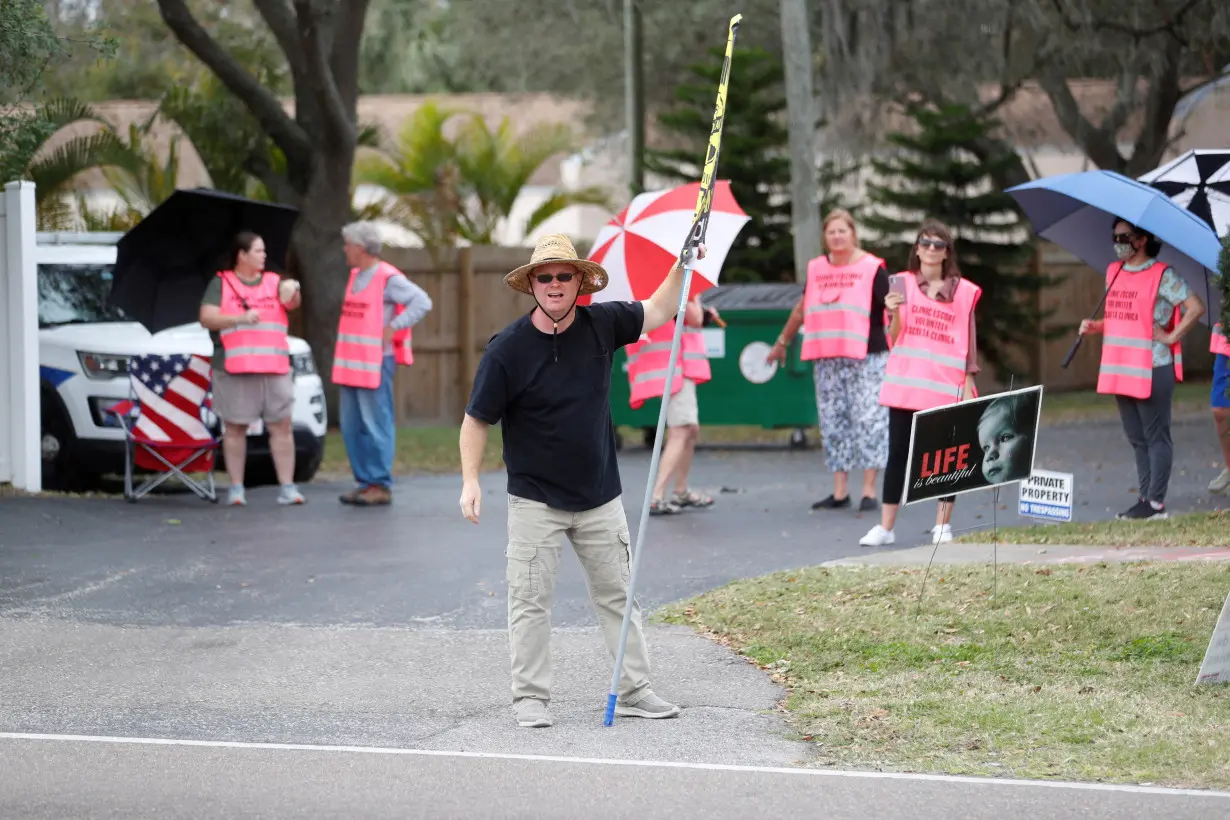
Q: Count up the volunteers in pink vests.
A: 7